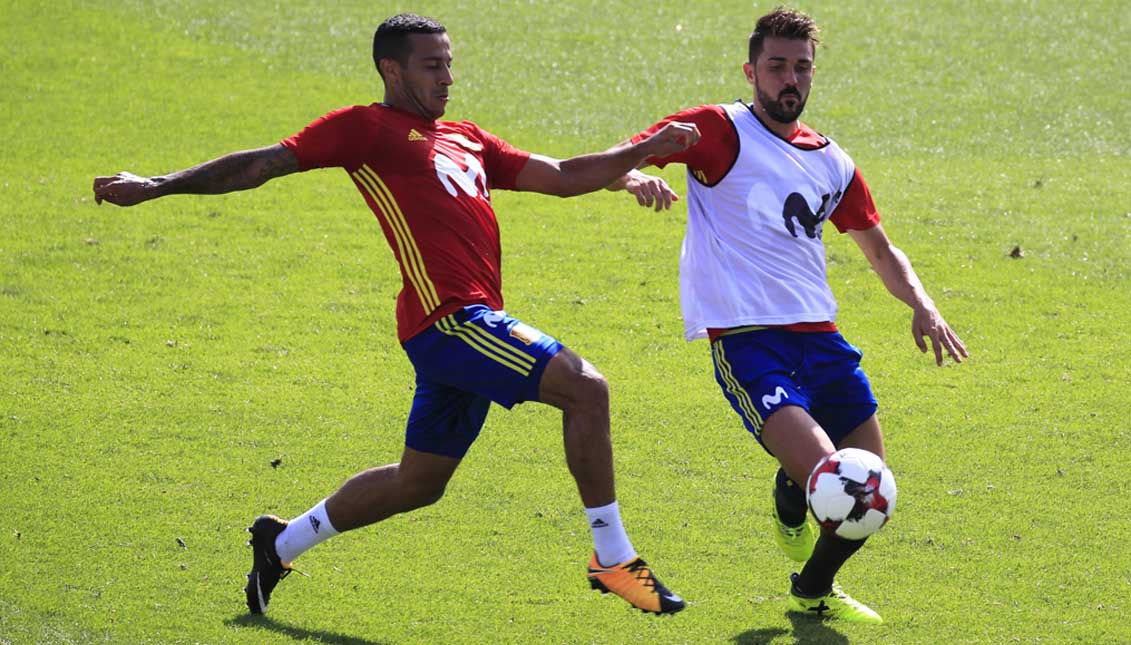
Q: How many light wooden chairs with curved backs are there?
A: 0